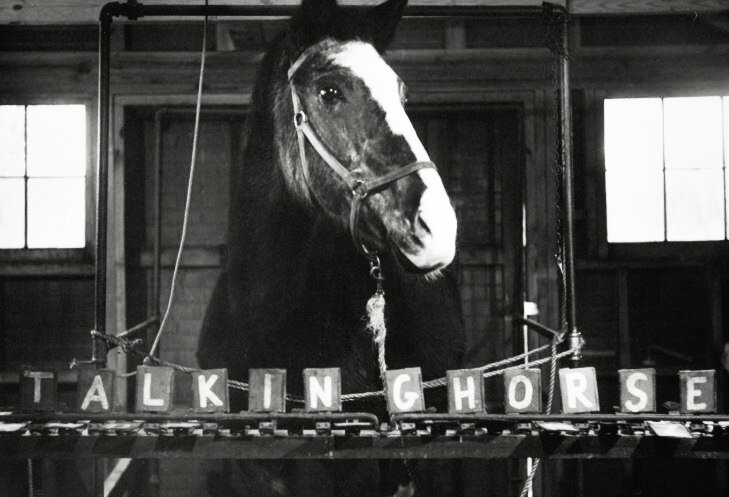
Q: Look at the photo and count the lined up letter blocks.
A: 12